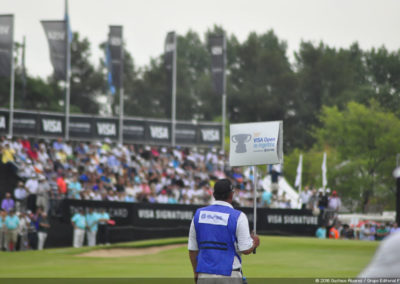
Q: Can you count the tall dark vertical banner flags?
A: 5